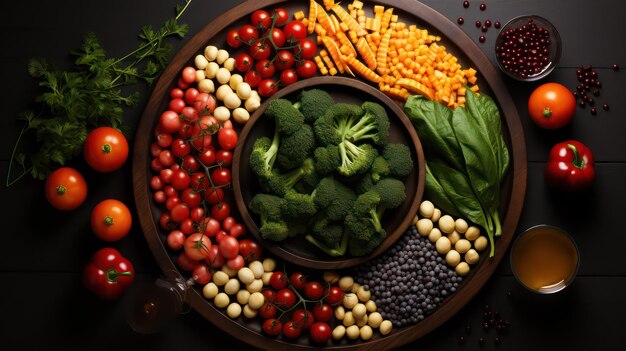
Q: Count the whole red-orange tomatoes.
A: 4